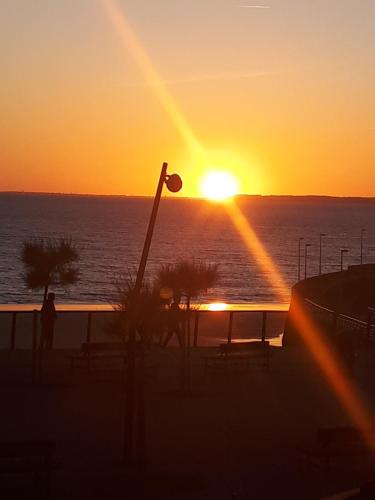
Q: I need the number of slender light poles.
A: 5